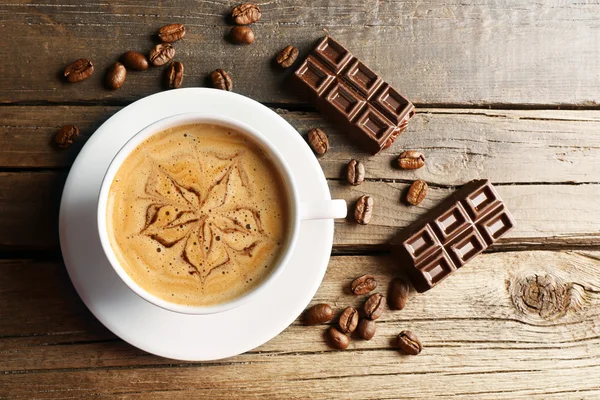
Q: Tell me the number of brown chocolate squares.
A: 12